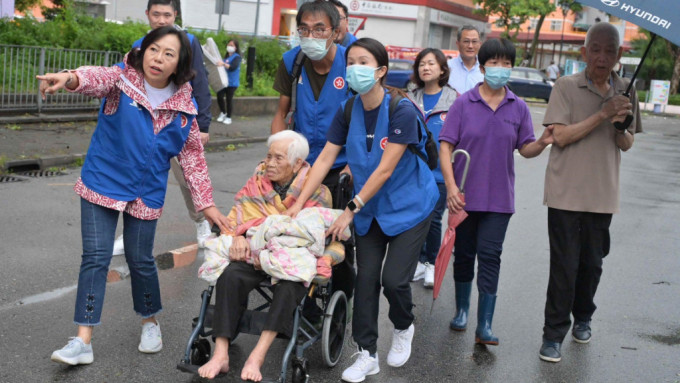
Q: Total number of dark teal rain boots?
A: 2